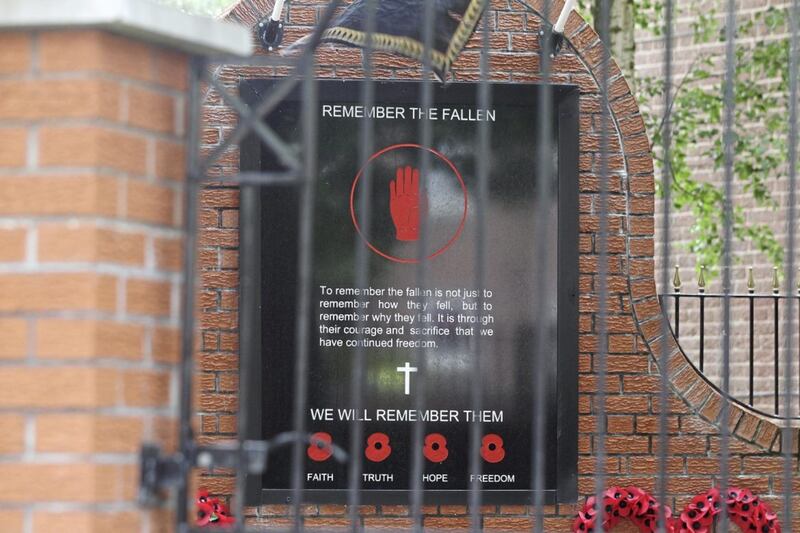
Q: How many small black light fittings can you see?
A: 2